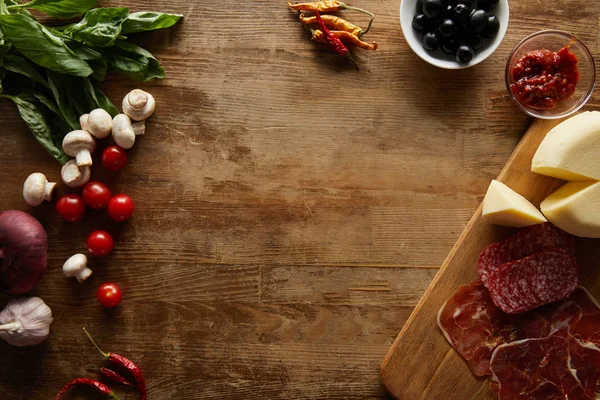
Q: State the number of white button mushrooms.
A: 7